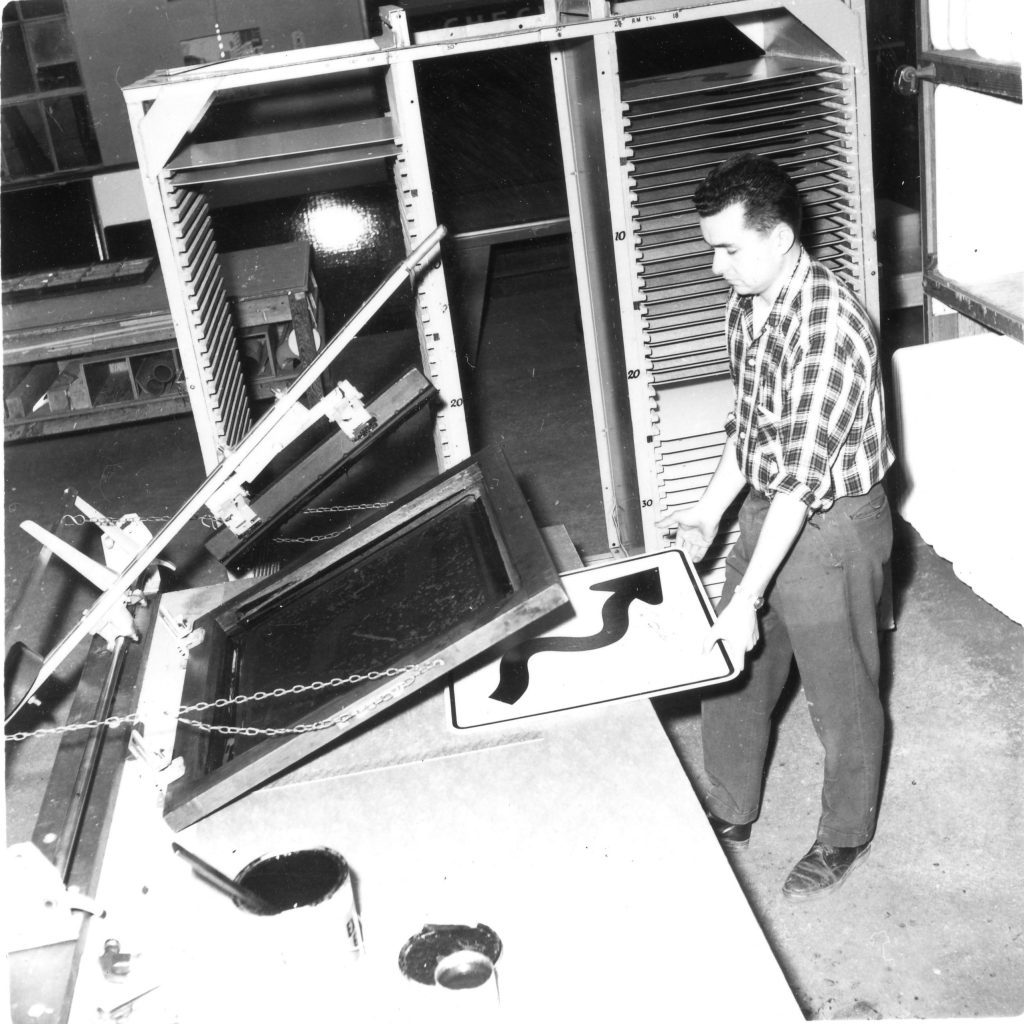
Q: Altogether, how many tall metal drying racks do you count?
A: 2